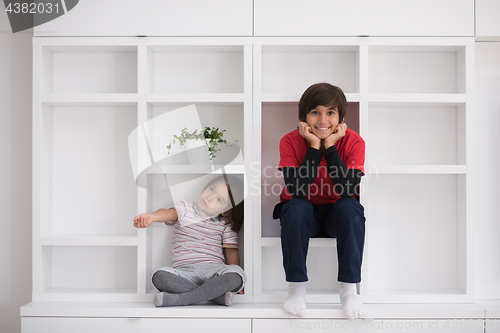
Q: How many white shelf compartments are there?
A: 12